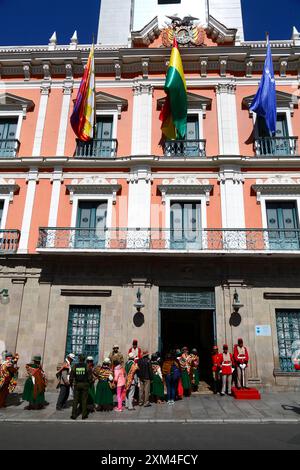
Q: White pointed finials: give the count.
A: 3